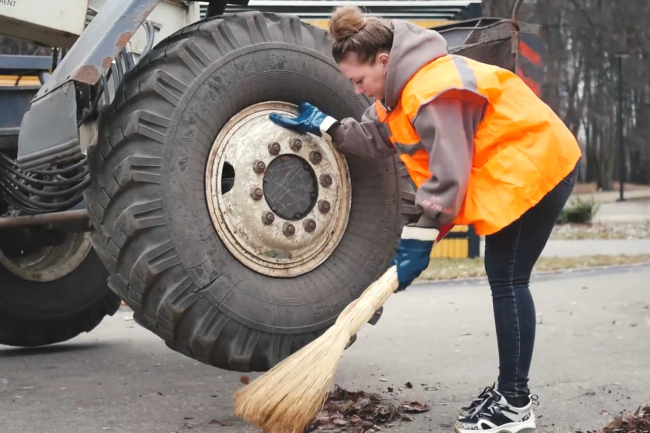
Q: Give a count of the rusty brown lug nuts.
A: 10